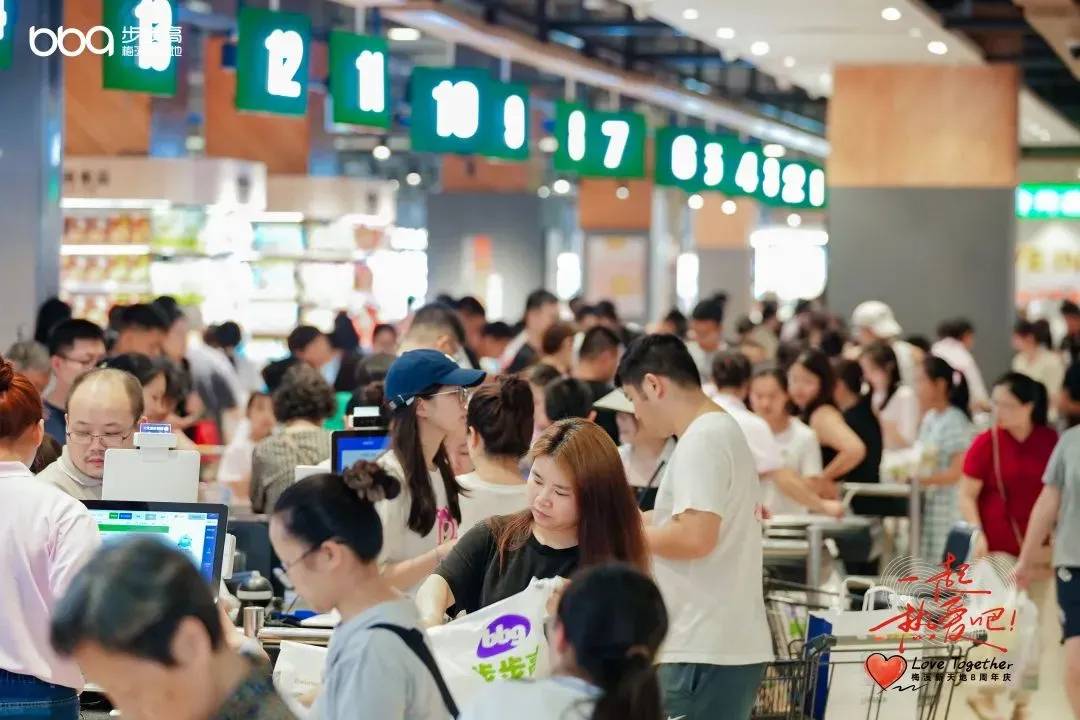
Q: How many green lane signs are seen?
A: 13